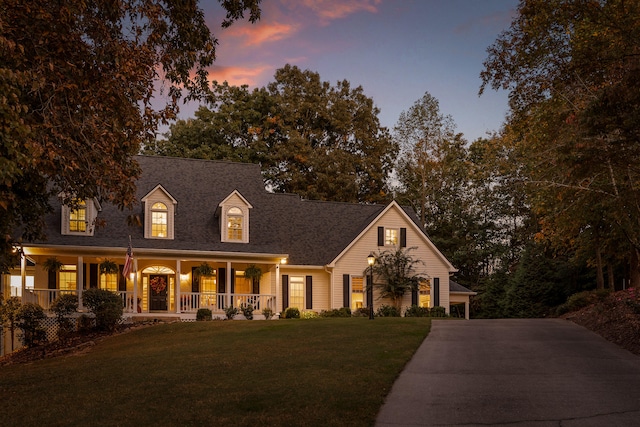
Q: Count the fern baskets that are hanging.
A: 4